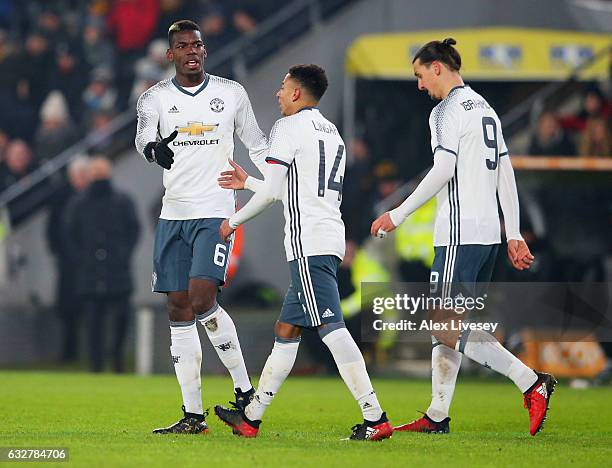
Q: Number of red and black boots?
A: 4